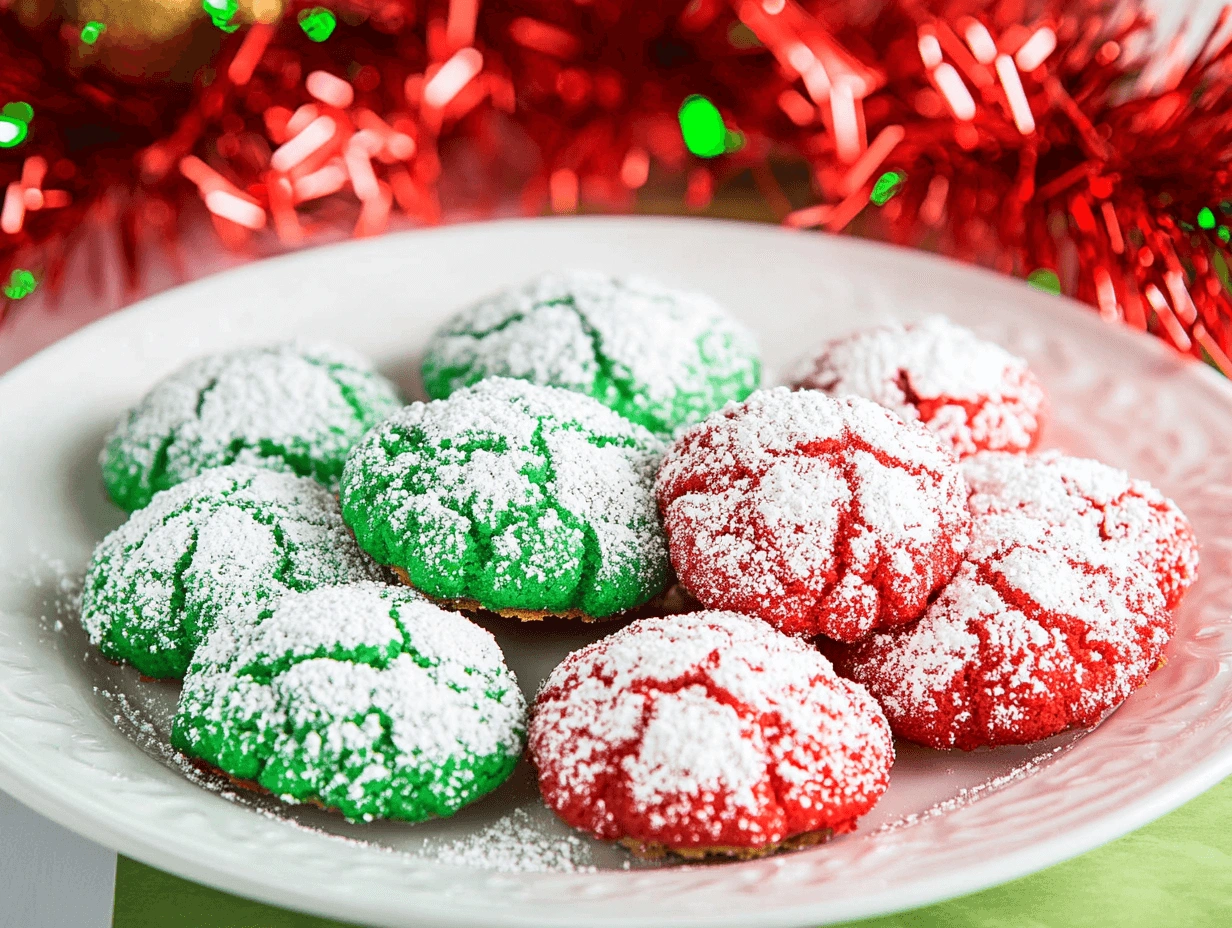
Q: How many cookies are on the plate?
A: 10